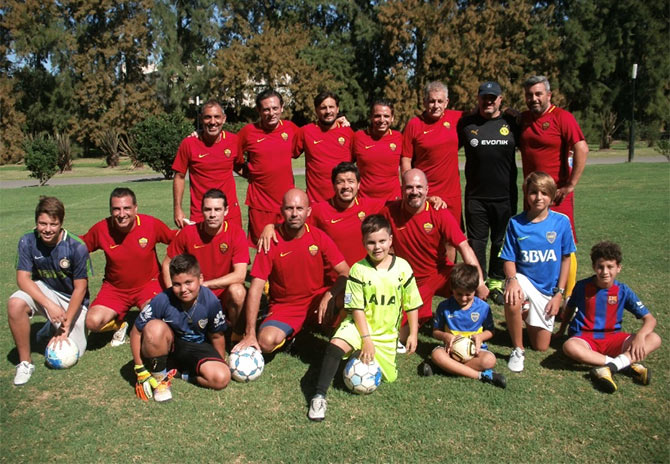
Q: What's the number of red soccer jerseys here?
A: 11